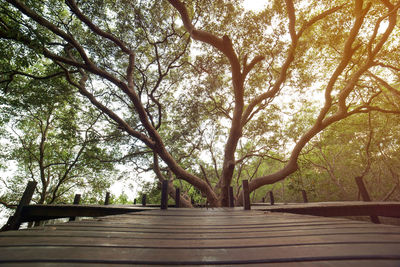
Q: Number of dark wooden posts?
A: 13